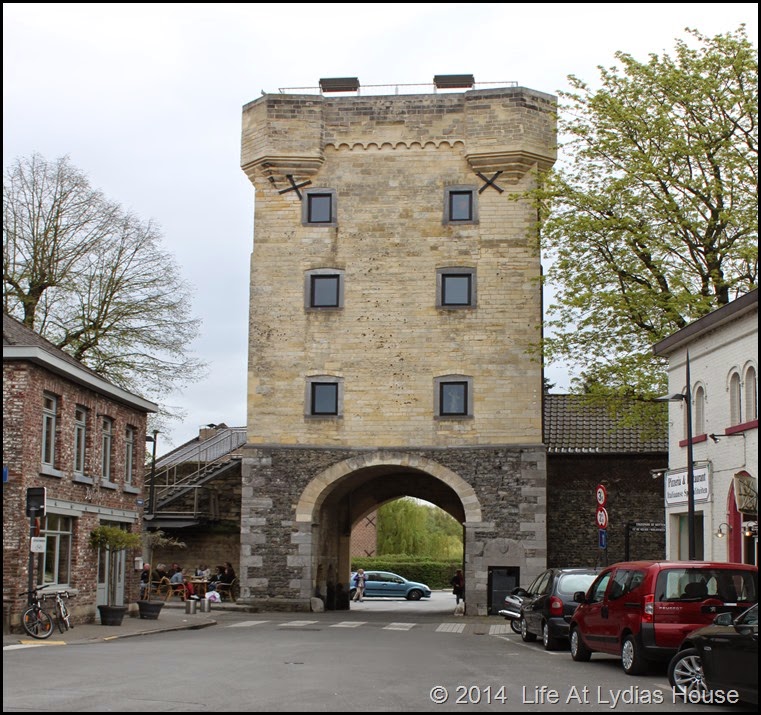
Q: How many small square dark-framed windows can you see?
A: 6